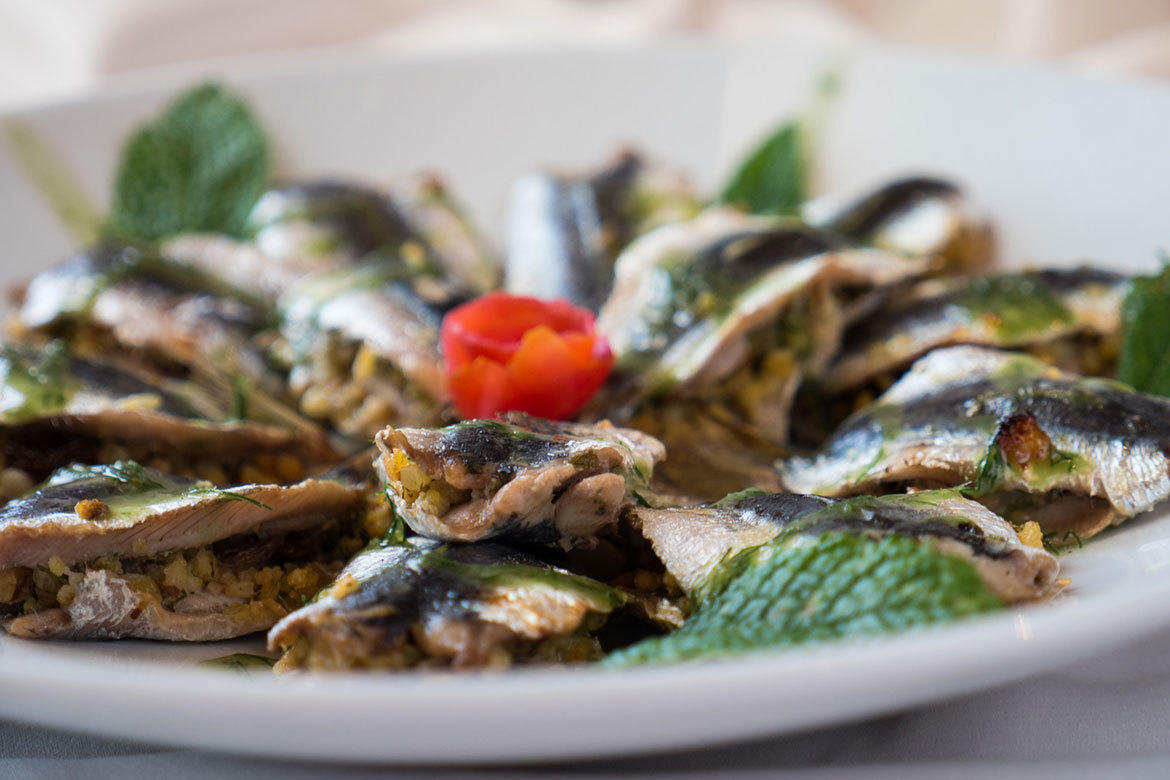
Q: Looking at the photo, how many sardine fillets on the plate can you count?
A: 13